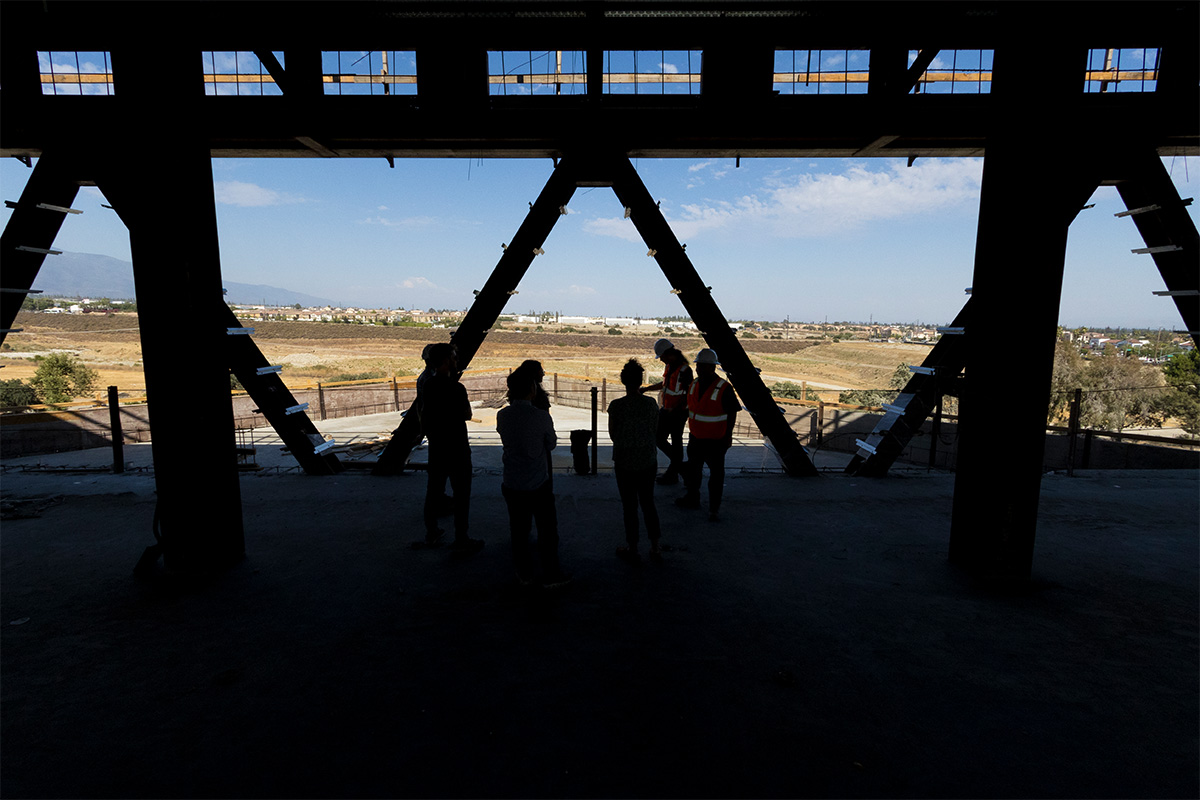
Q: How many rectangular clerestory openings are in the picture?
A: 8